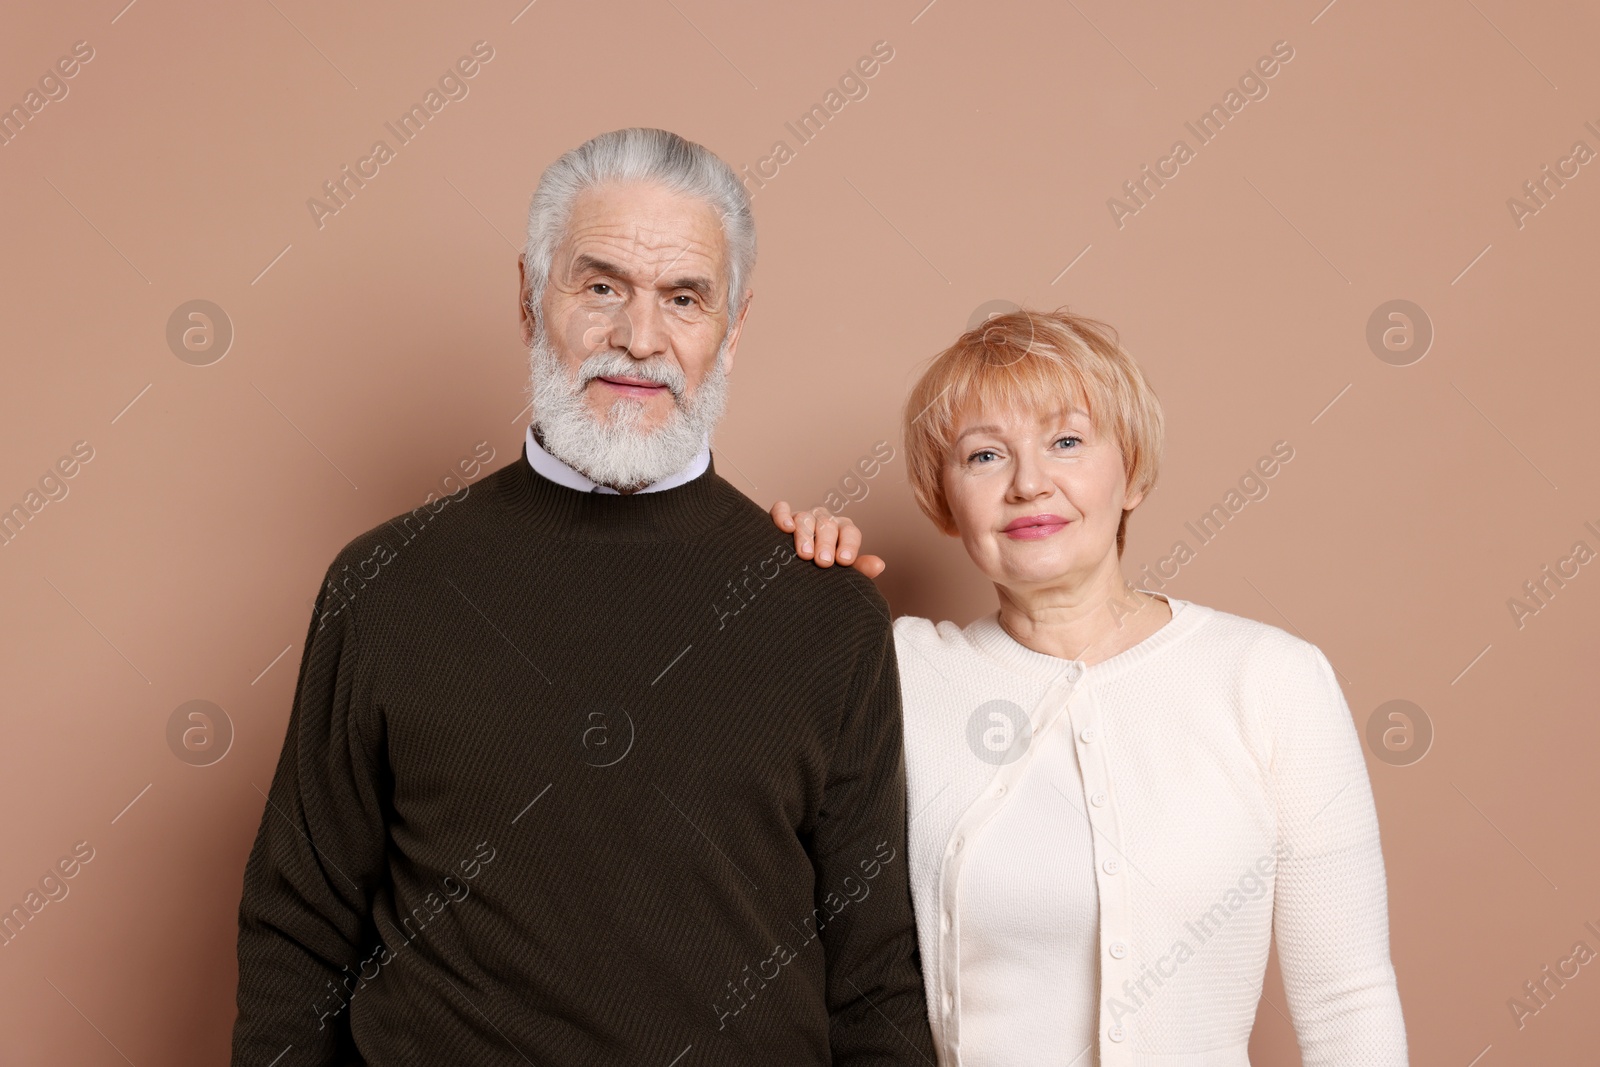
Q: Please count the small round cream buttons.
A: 6